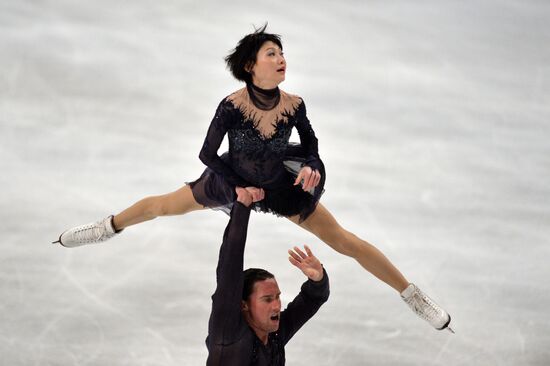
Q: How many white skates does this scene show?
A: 2